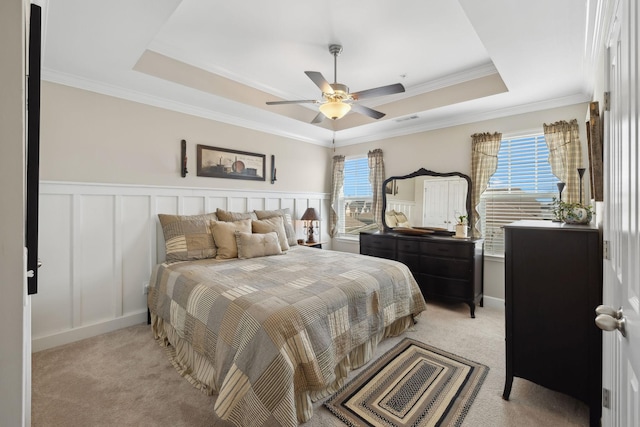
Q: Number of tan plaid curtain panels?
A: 4